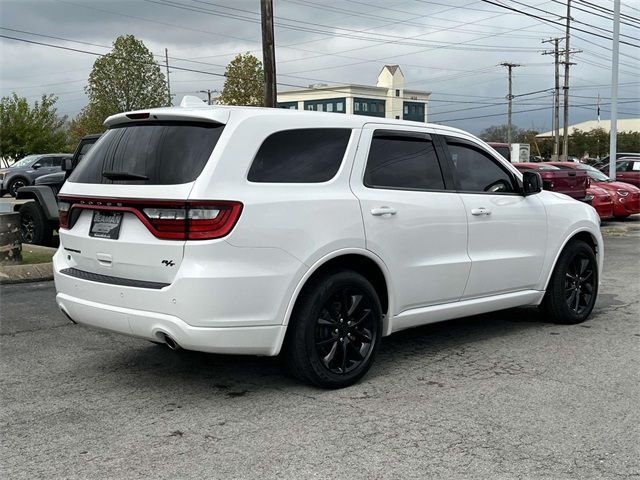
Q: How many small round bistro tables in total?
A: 0